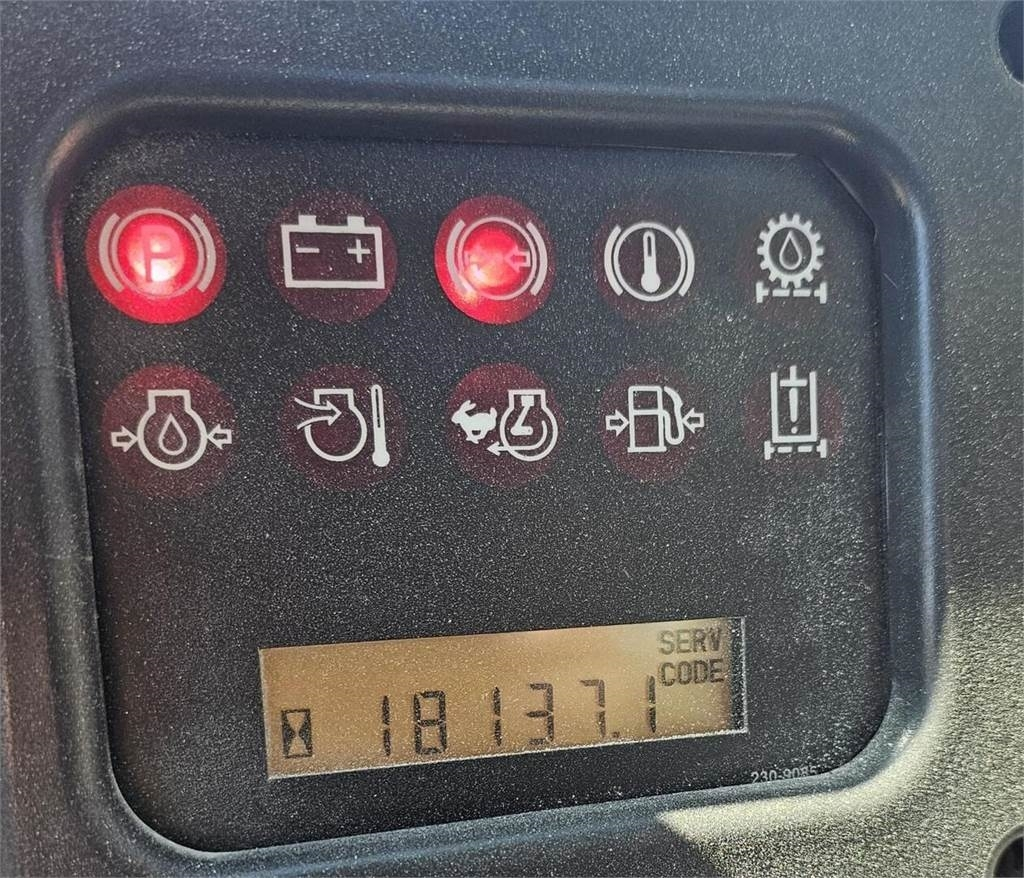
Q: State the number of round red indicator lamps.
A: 10